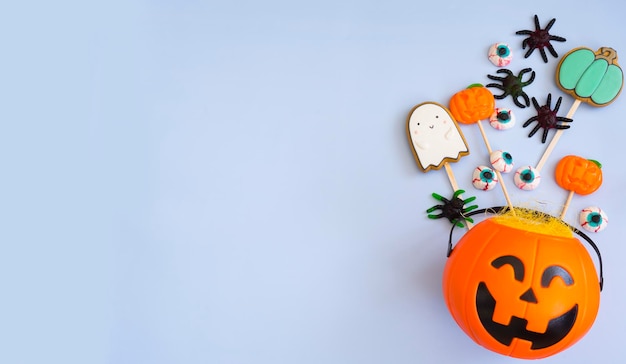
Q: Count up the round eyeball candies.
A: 6